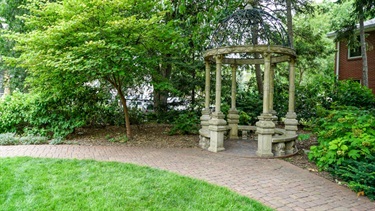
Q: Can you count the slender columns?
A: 6